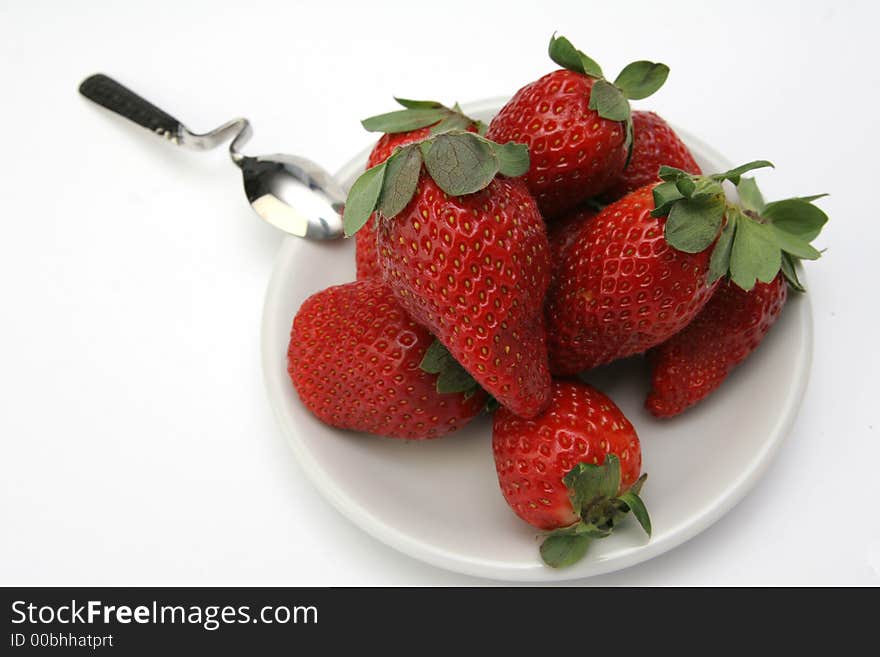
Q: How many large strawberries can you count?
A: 8